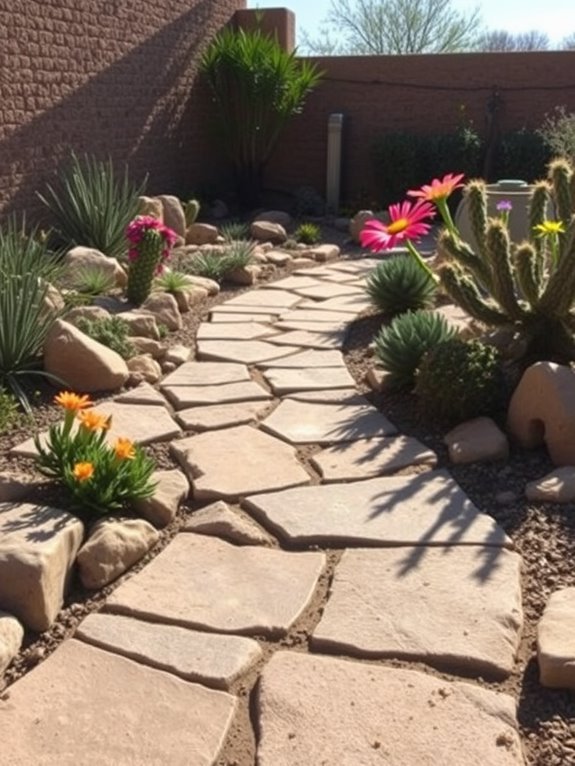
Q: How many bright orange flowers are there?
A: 4